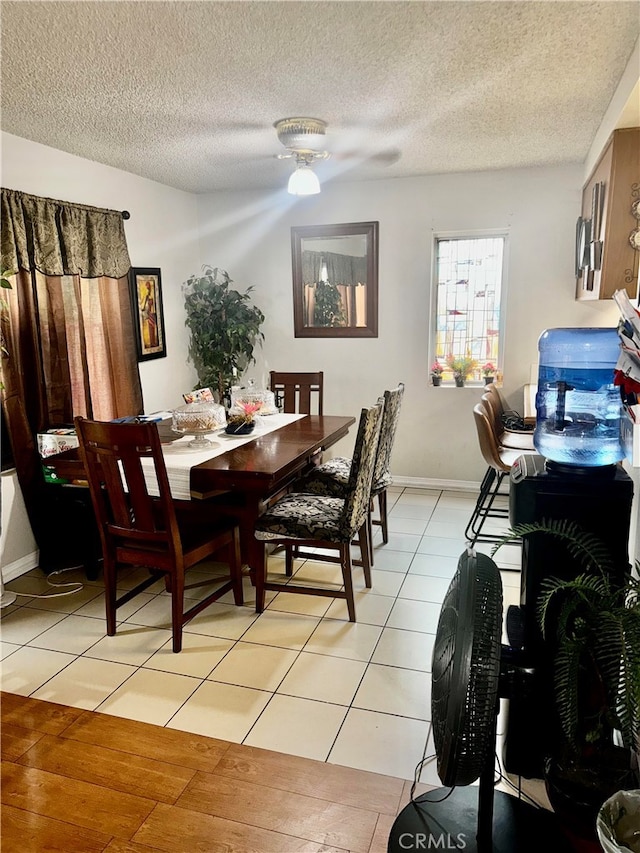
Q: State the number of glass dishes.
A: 2